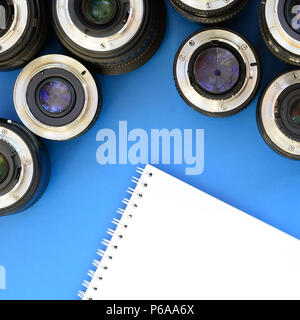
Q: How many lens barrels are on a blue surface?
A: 8